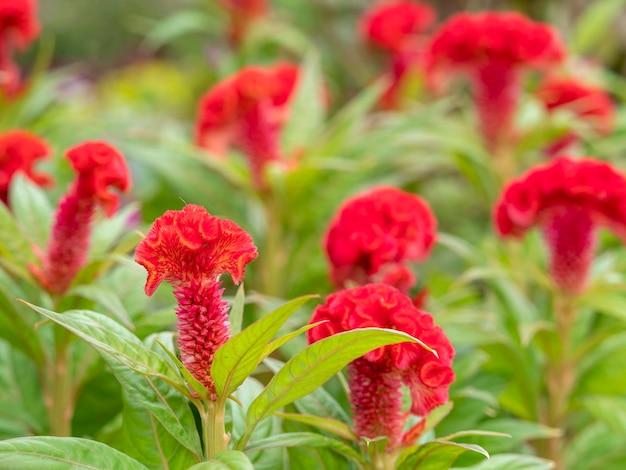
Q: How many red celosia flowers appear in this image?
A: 12